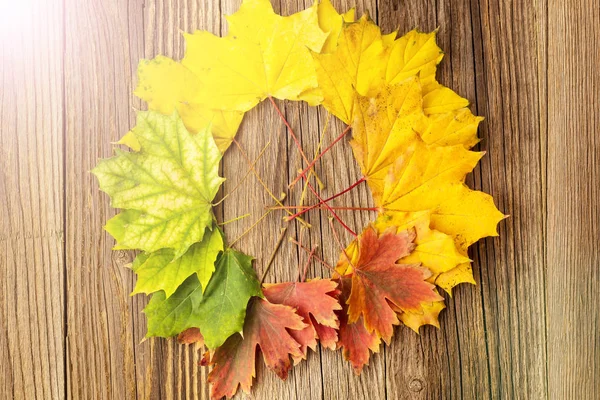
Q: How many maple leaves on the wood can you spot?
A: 15